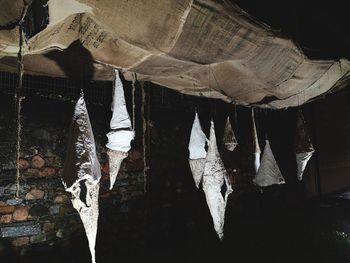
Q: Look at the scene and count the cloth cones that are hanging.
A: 8